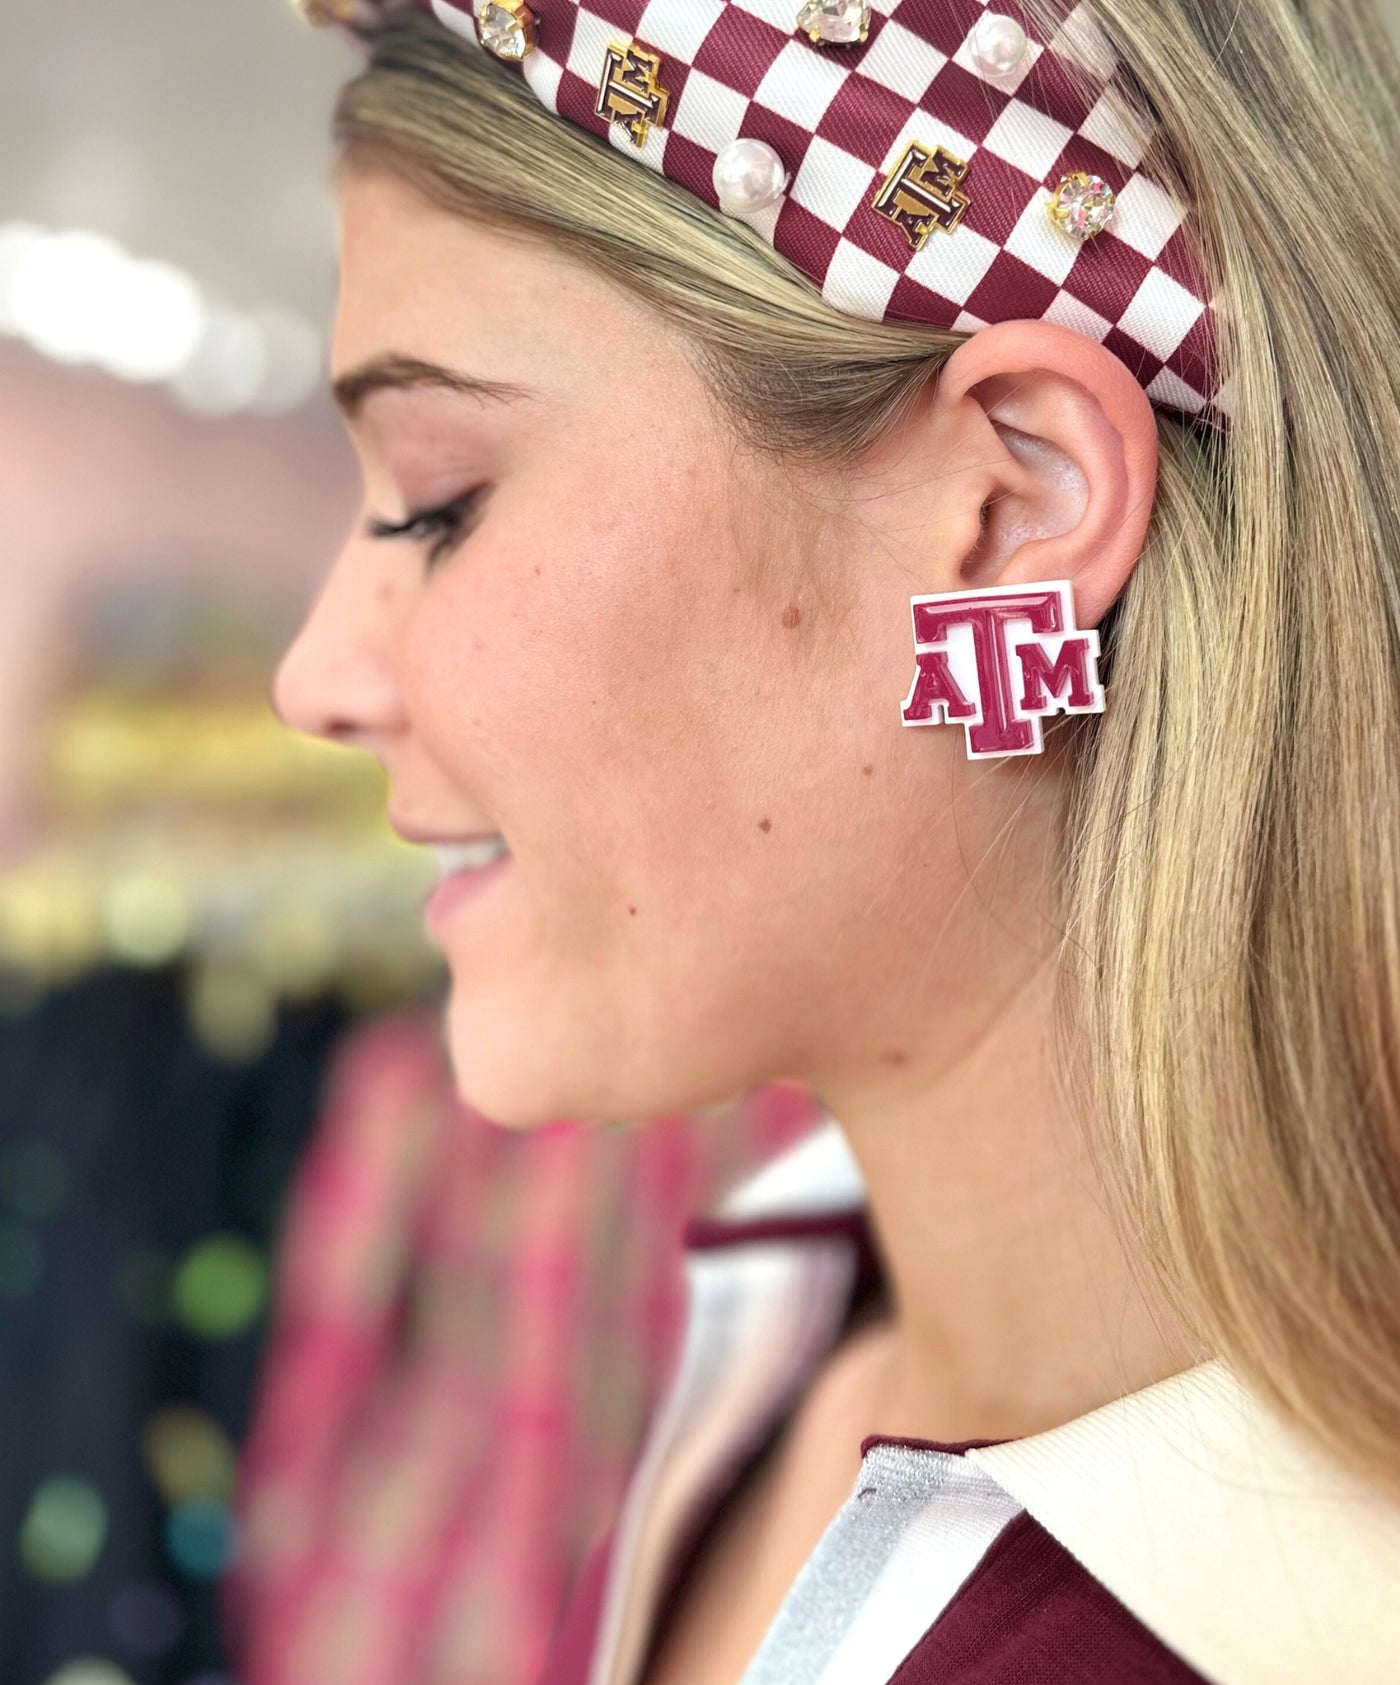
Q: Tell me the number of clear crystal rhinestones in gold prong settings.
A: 3